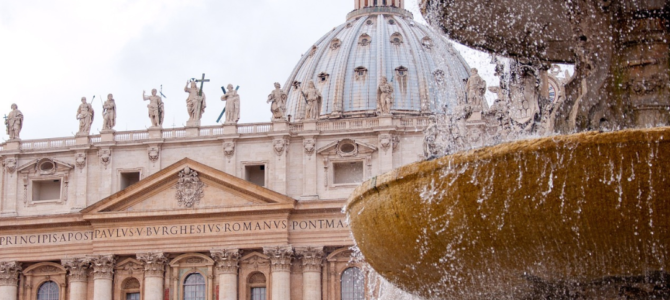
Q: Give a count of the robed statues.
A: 10